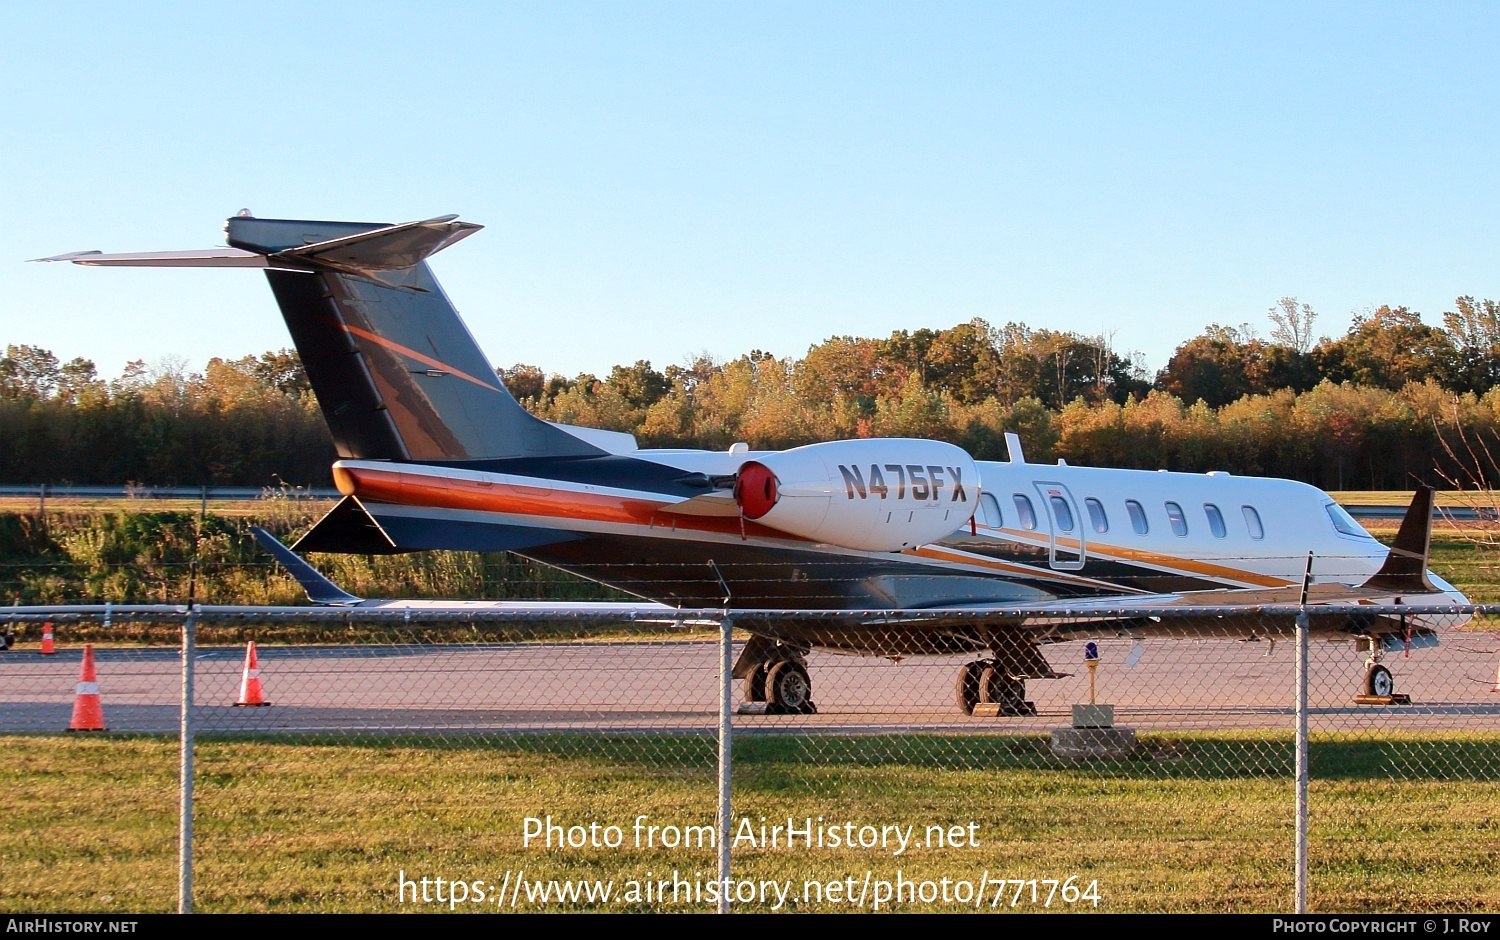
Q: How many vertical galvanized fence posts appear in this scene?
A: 3